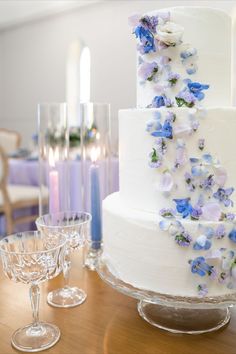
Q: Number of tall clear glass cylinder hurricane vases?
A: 2